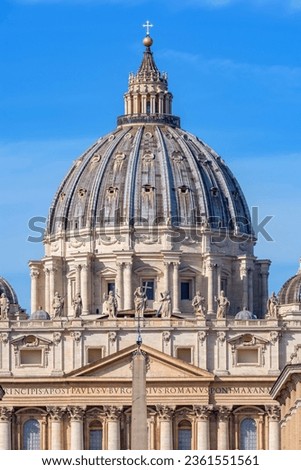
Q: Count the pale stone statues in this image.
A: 9